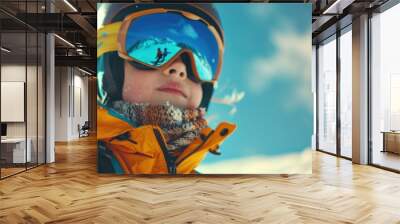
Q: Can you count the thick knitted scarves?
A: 1